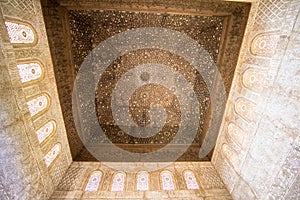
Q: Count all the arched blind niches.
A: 5